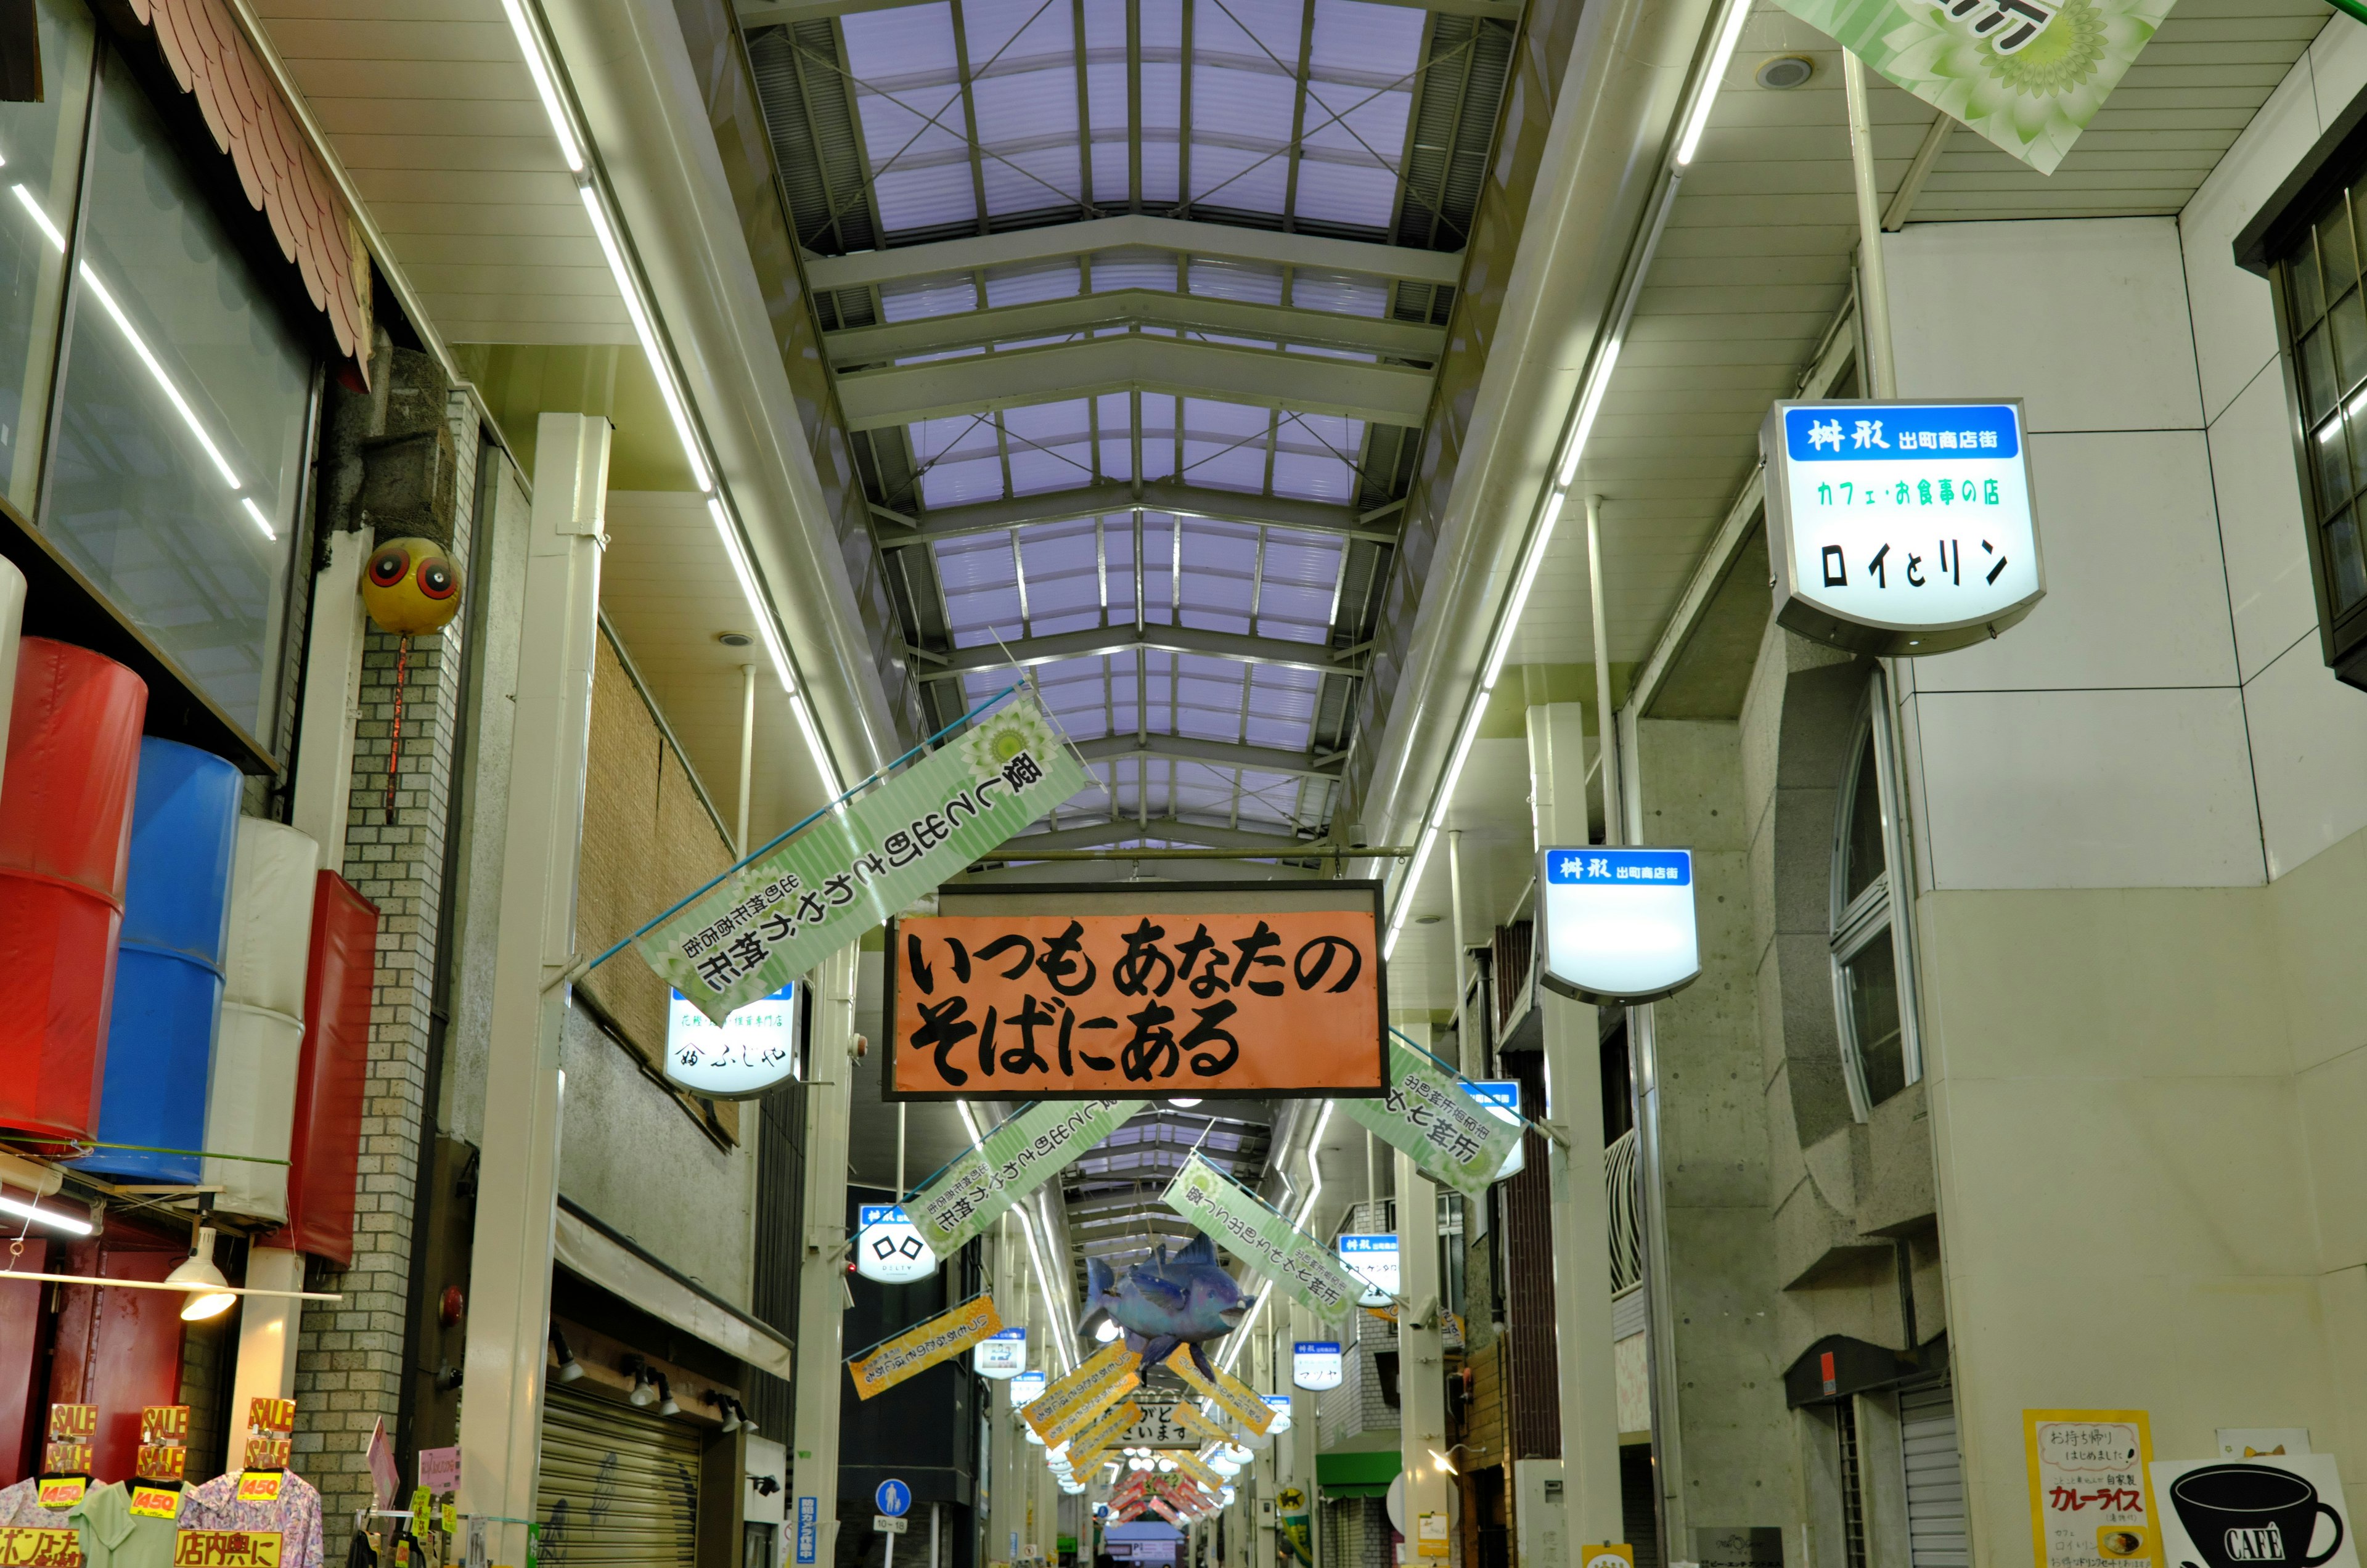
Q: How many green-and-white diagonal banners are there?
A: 5